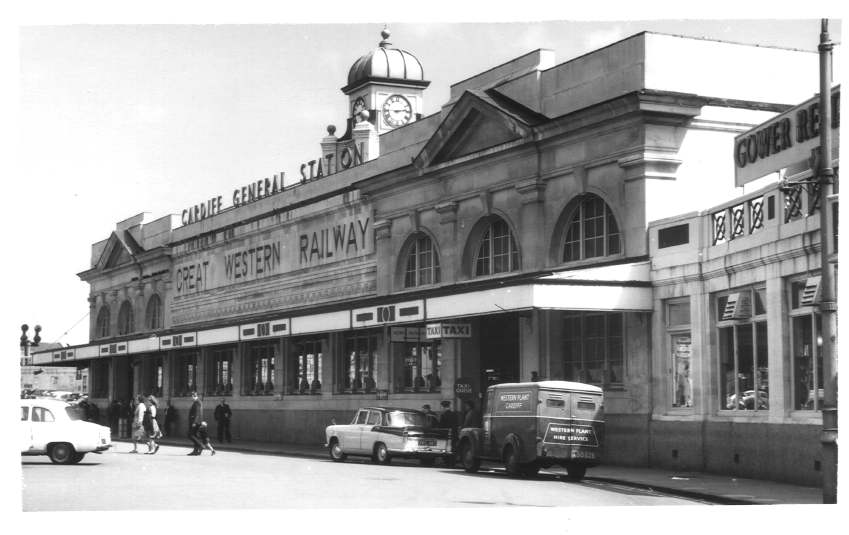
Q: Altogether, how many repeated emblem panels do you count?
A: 5